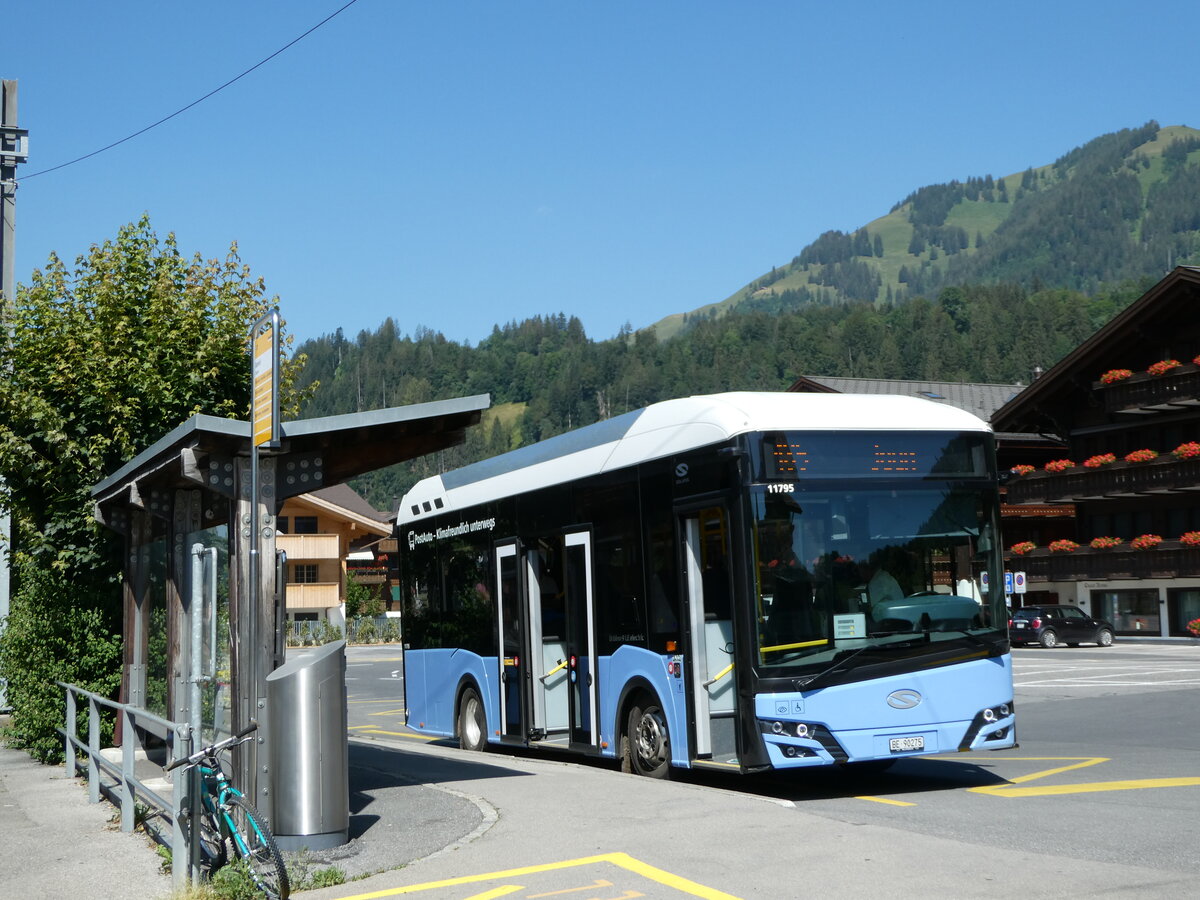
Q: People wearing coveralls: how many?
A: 0